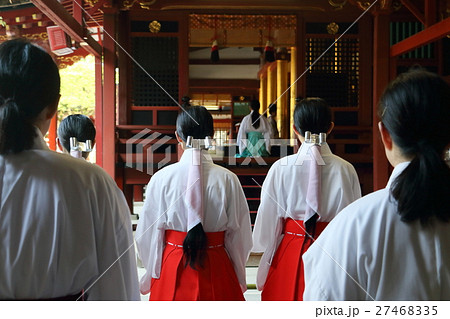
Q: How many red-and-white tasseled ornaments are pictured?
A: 2